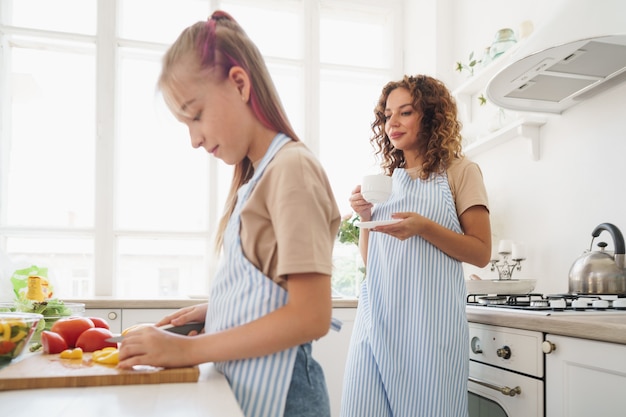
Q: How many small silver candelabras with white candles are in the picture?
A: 1